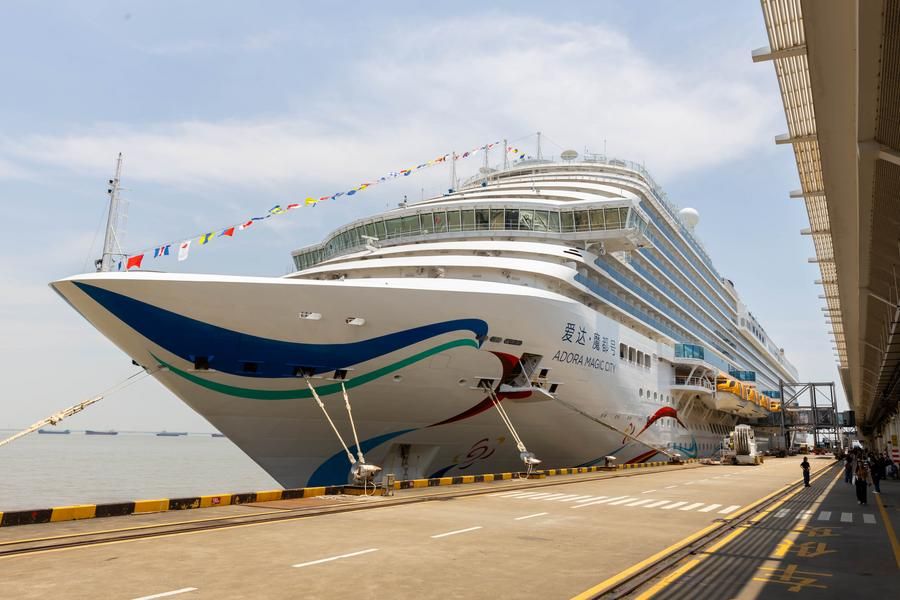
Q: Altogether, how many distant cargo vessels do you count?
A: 4